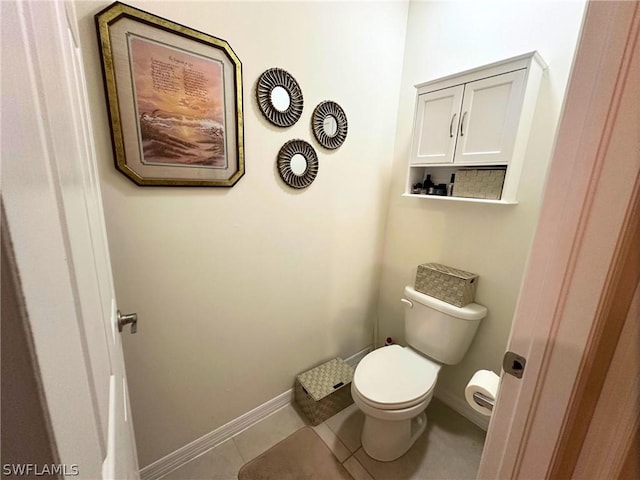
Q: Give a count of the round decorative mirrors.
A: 3